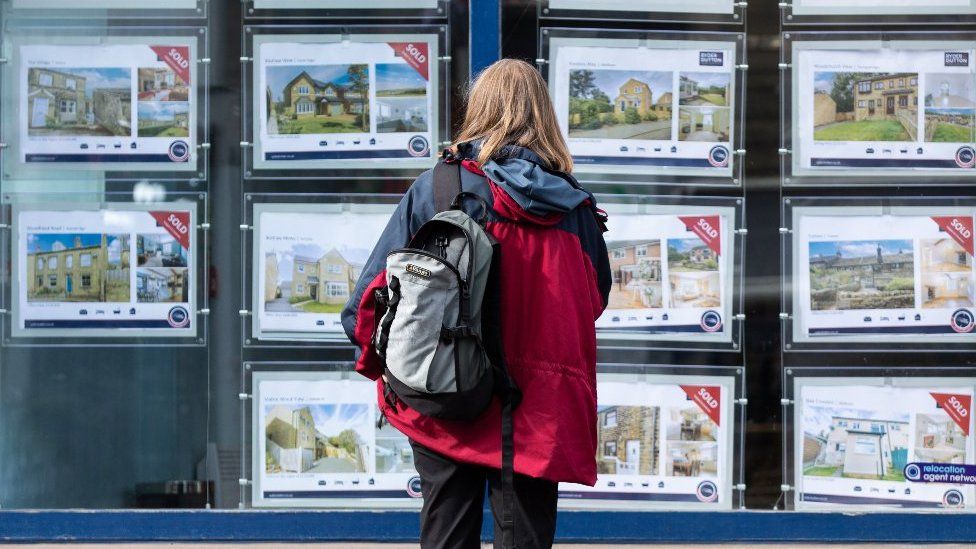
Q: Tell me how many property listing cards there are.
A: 11